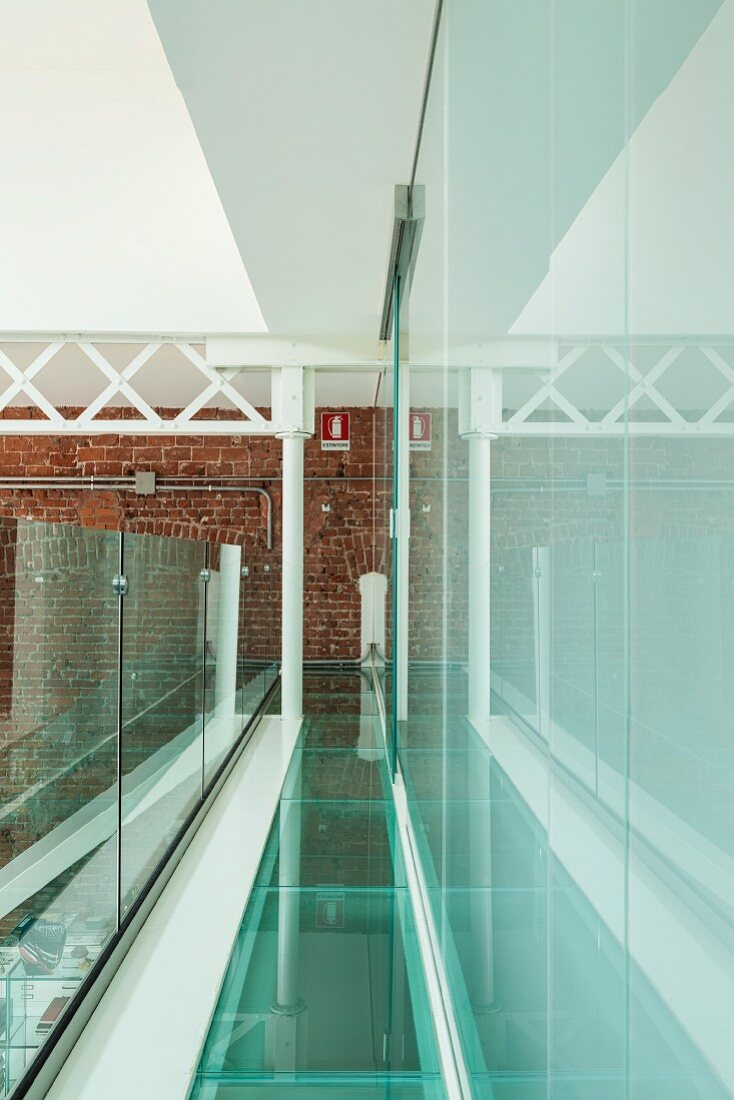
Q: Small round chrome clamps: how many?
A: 4